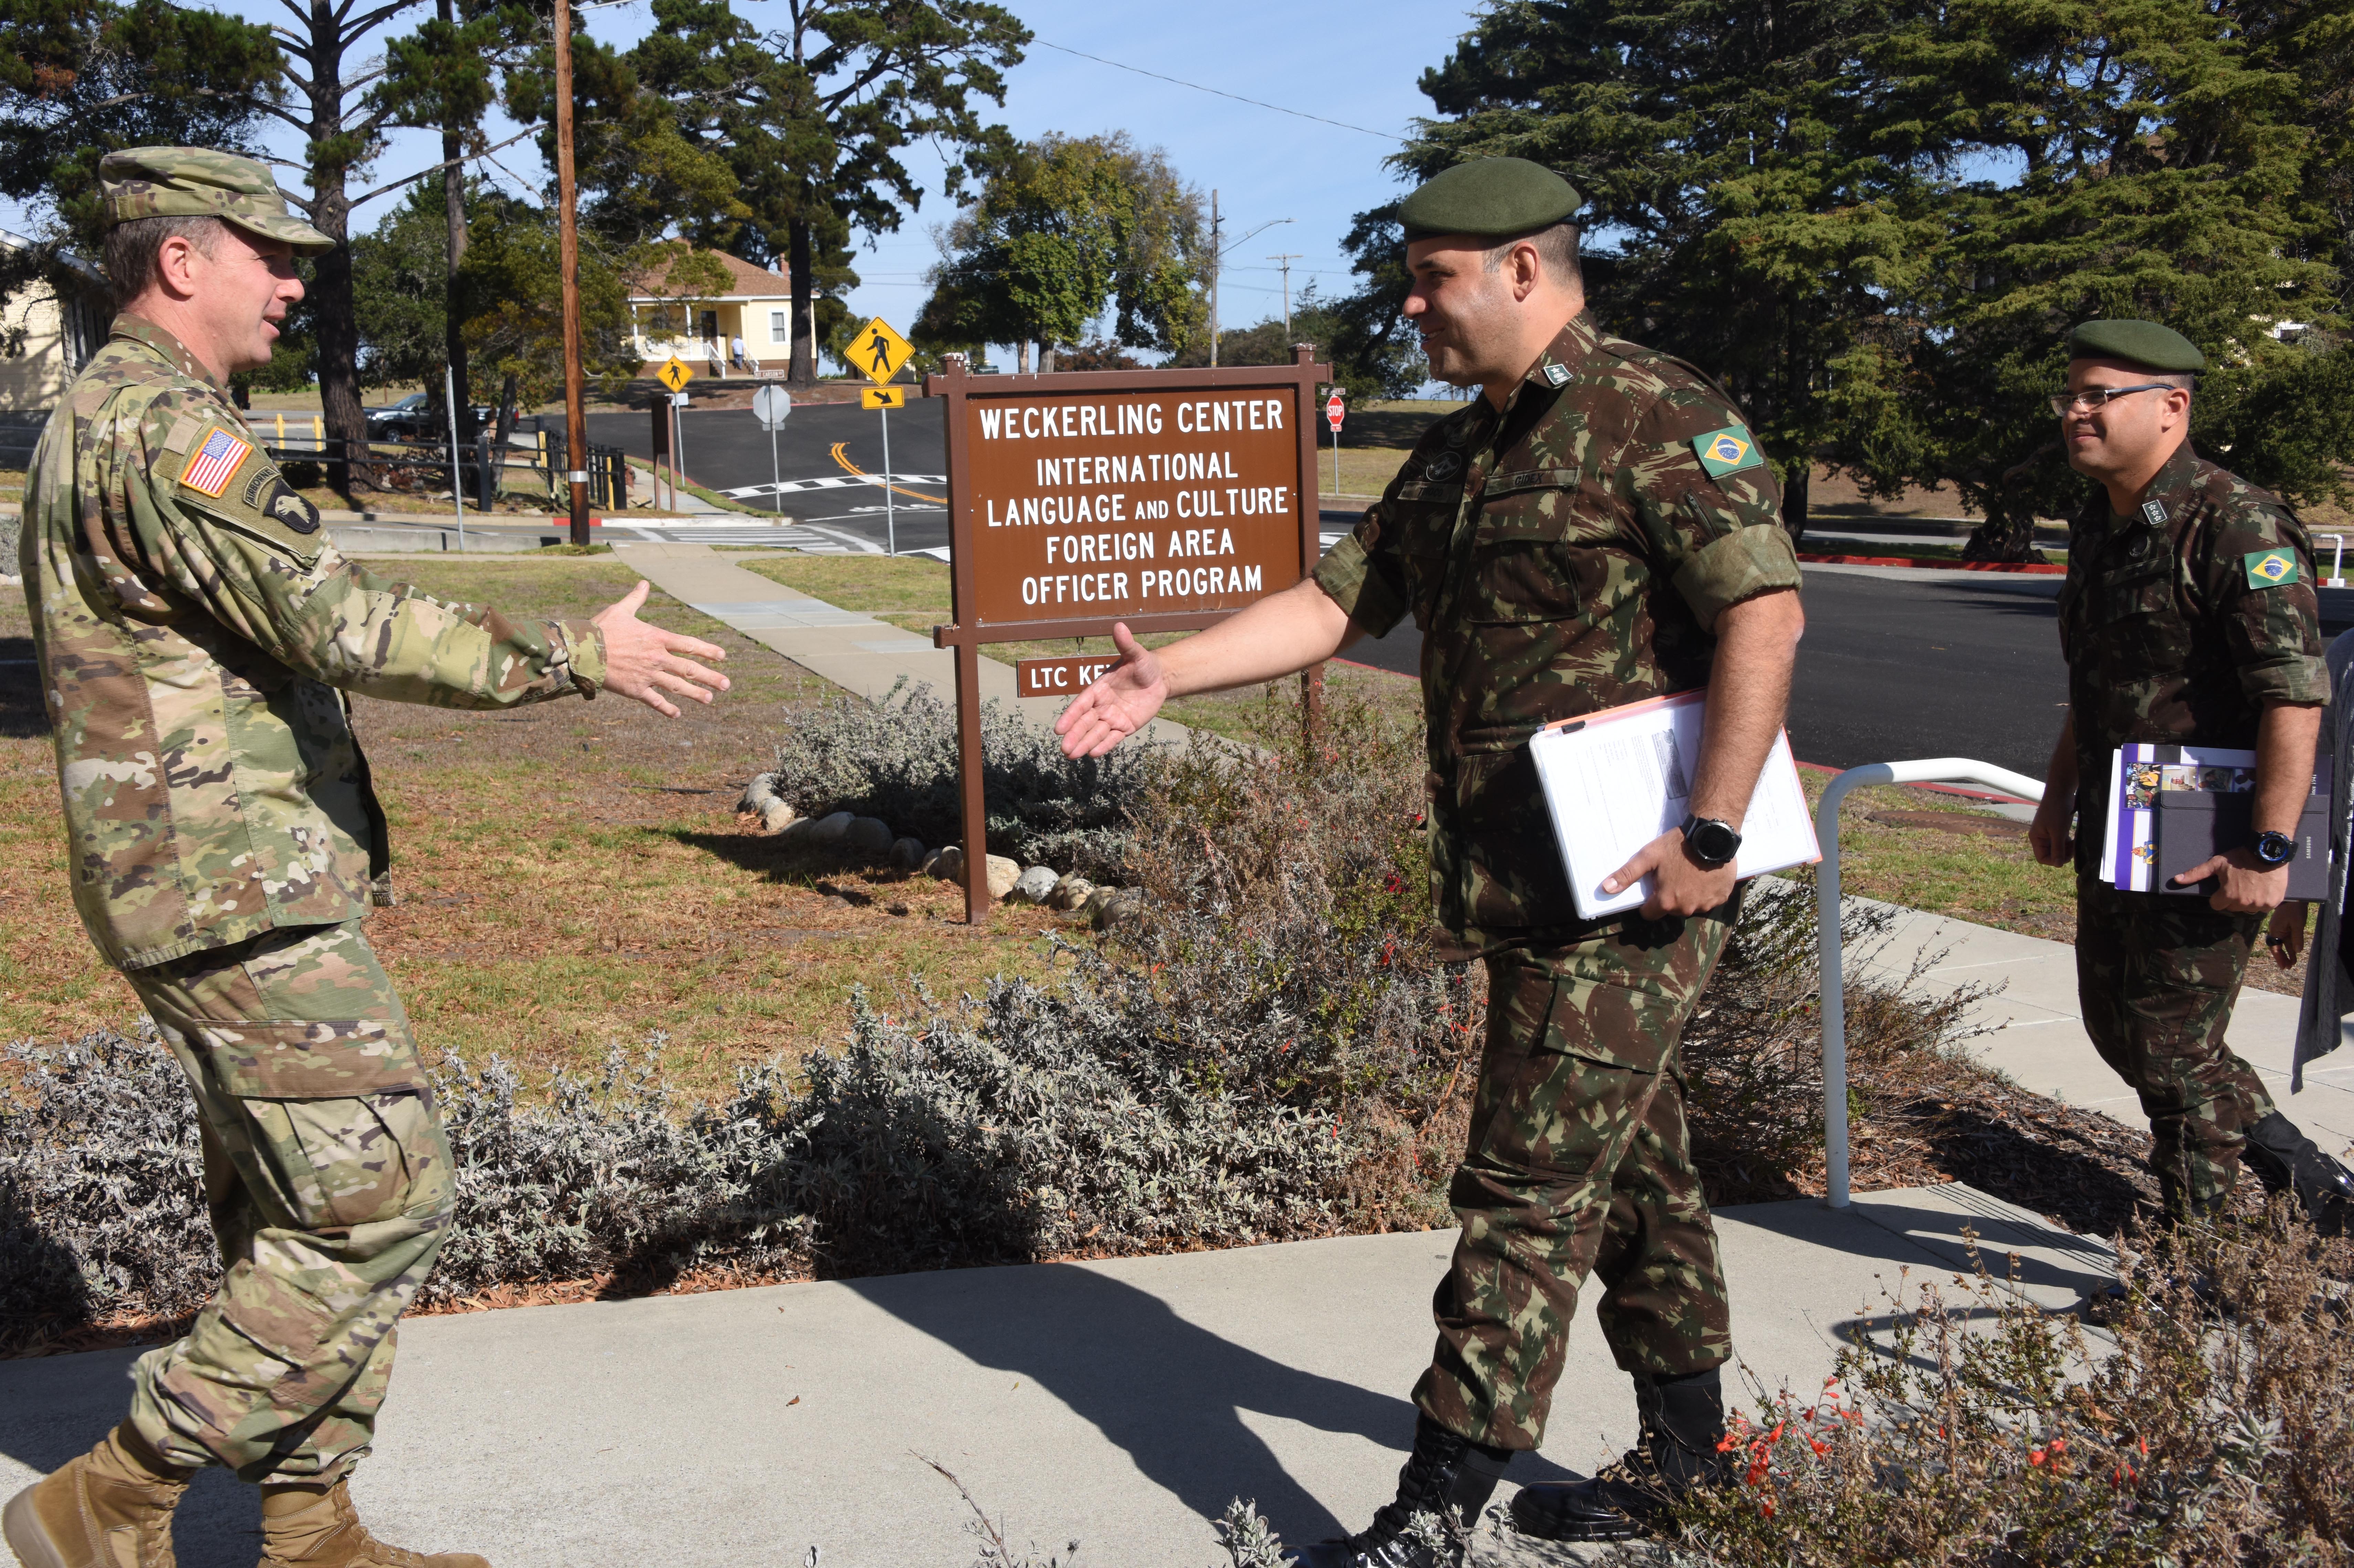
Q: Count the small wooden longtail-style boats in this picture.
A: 0